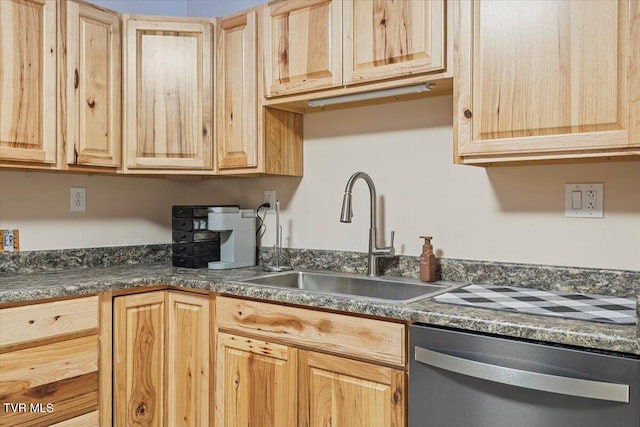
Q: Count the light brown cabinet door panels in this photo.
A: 11